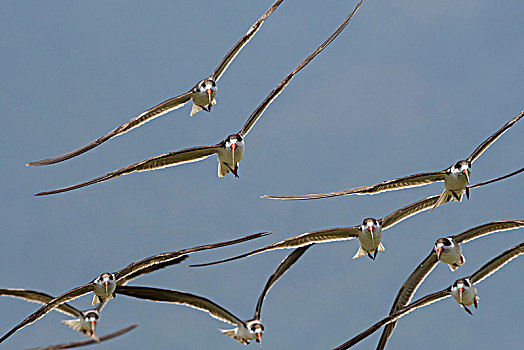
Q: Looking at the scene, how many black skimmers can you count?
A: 9